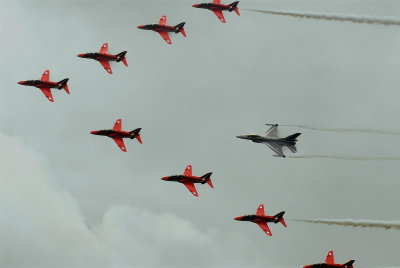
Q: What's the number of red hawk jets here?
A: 8